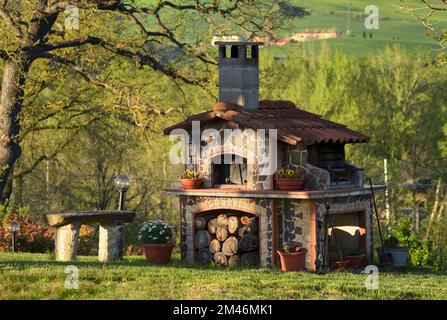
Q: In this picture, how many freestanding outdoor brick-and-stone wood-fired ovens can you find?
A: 1